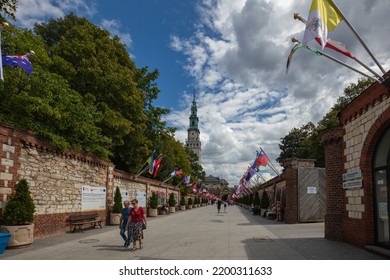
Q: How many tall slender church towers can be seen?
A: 1